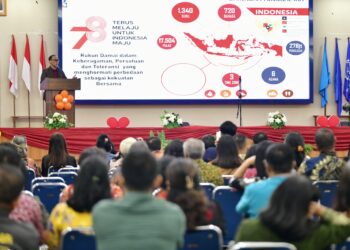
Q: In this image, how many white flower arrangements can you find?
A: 3